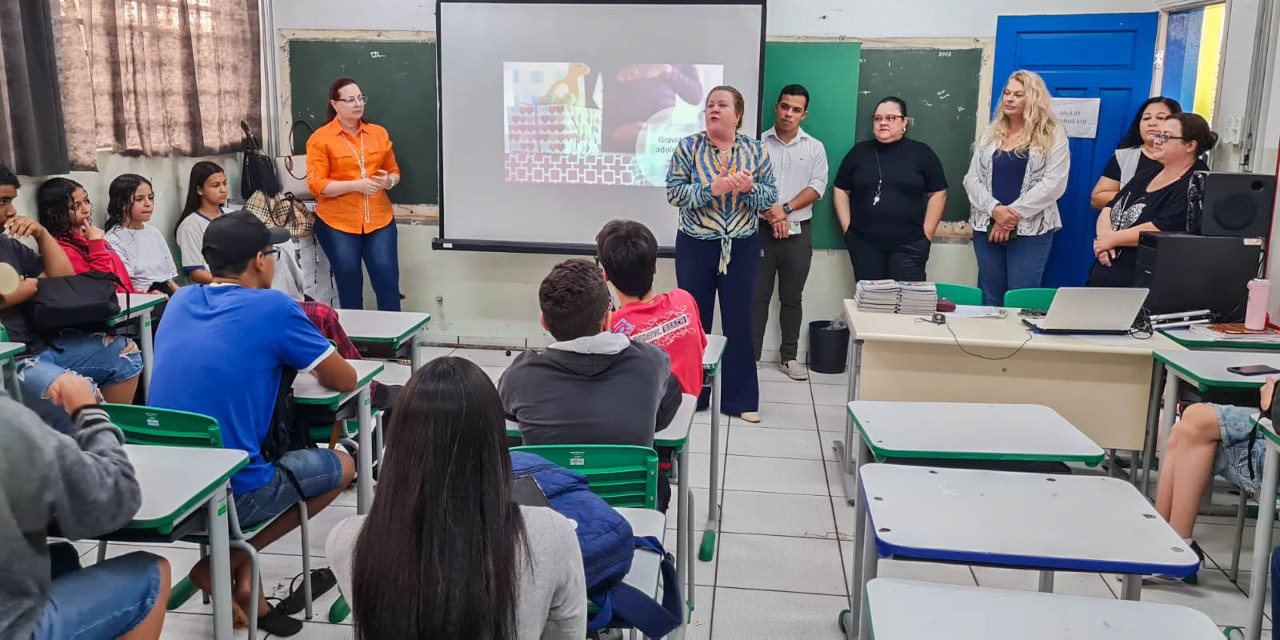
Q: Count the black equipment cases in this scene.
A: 2